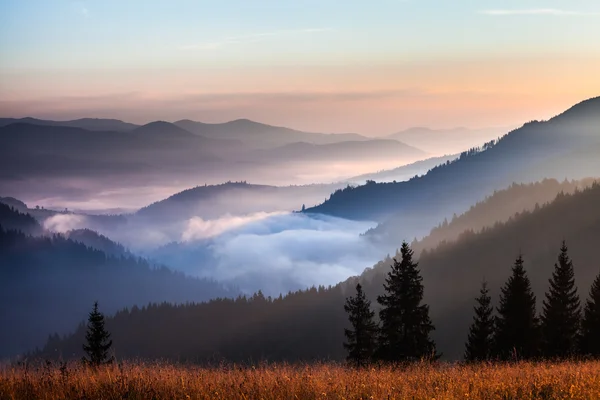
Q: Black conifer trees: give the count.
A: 7